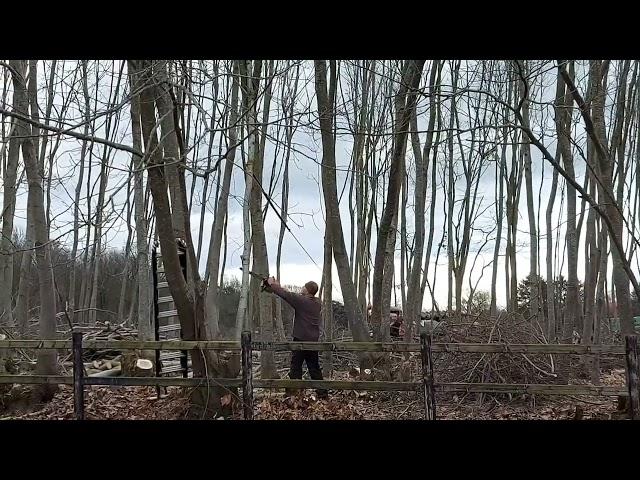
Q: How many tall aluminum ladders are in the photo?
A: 1